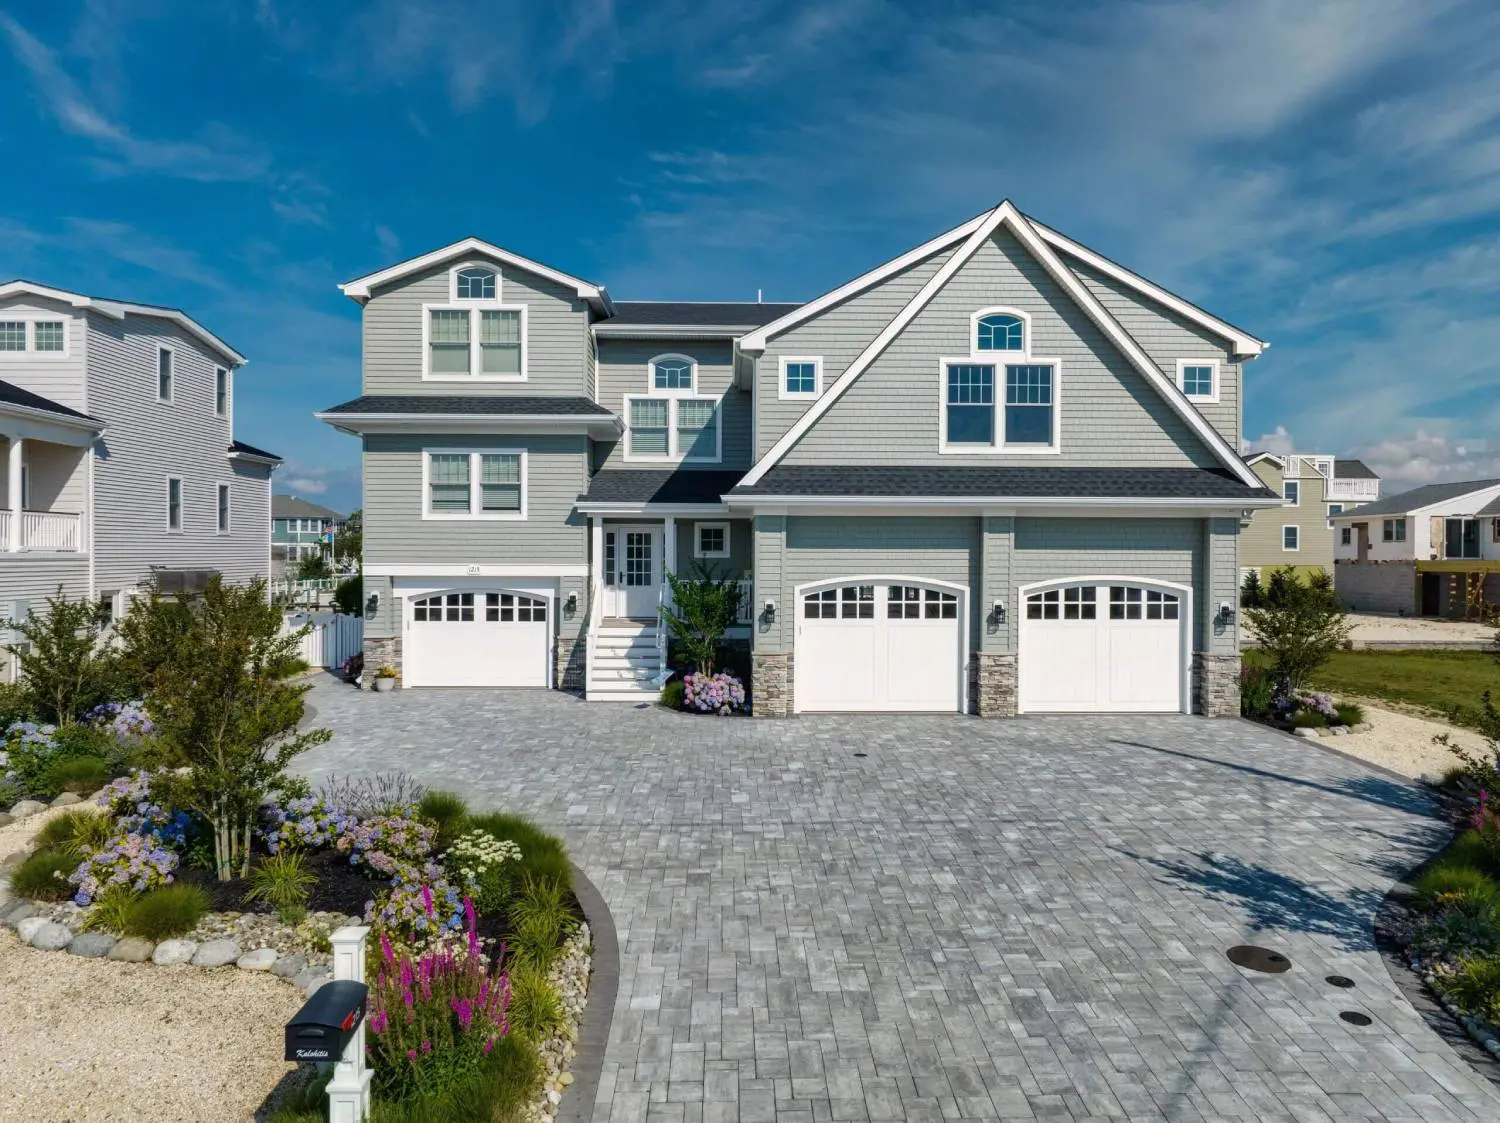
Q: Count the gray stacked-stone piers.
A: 5